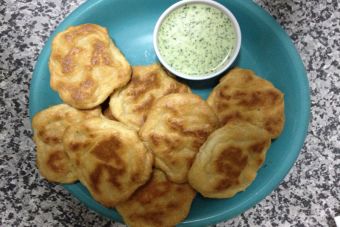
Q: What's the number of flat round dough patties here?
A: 8